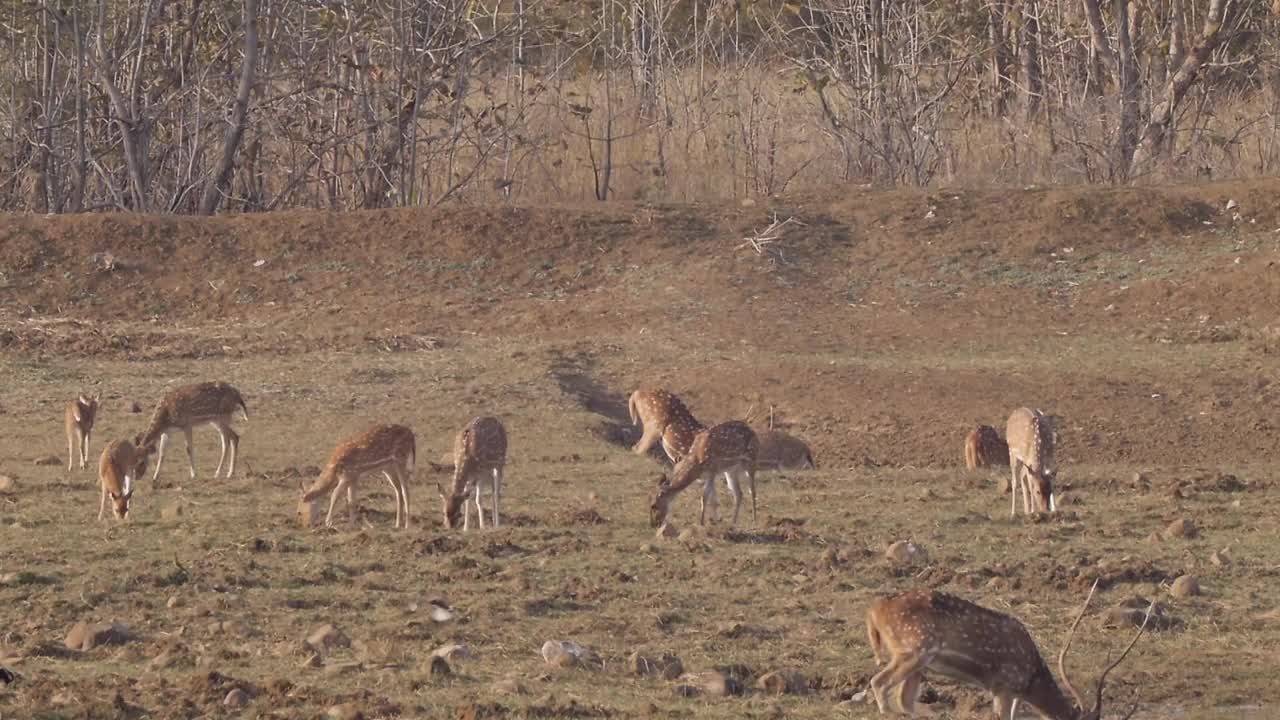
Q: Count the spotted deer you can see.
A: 11